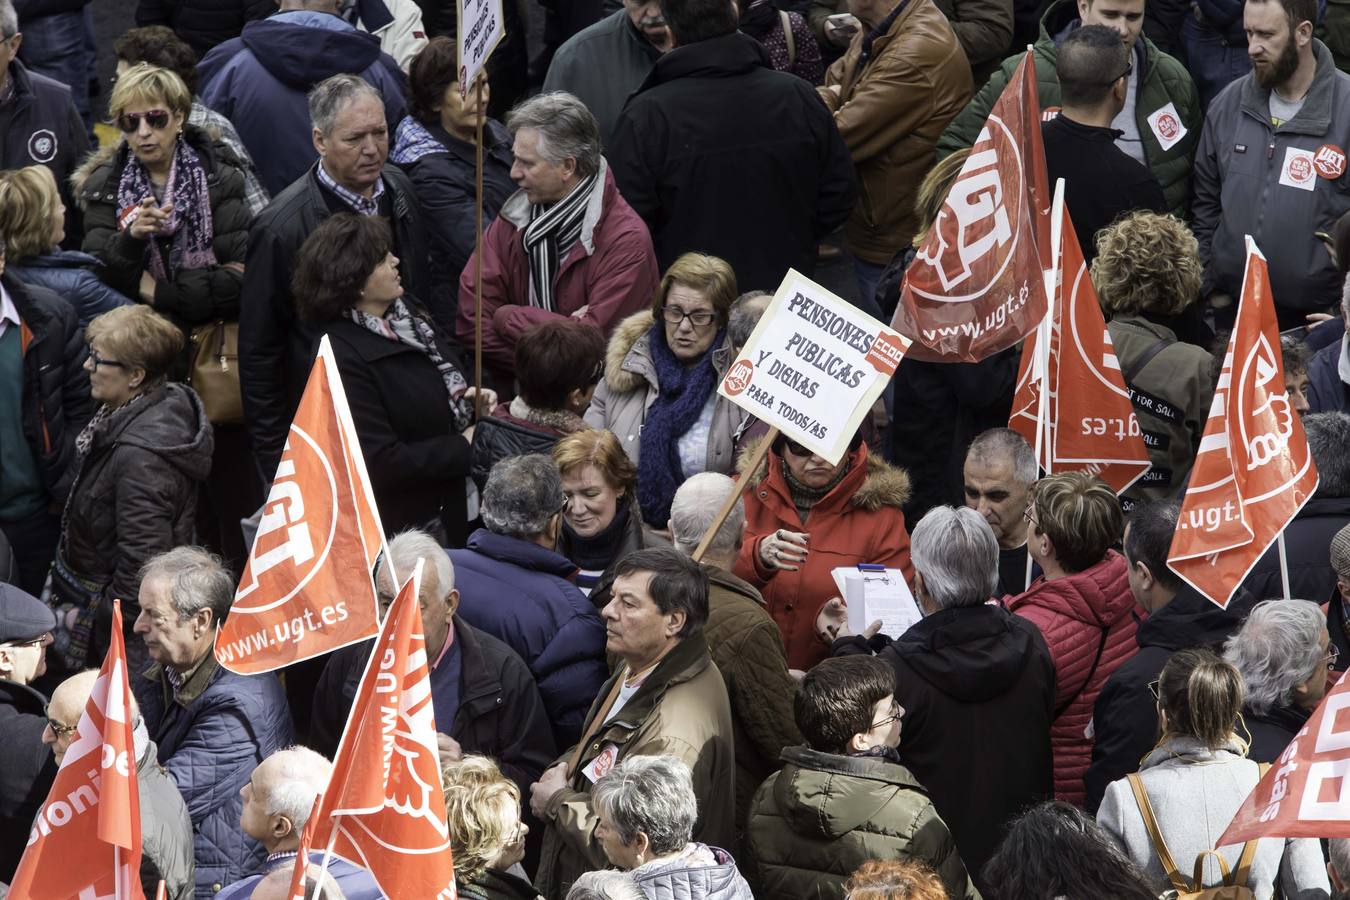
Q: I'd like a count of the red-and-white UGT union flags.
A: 5